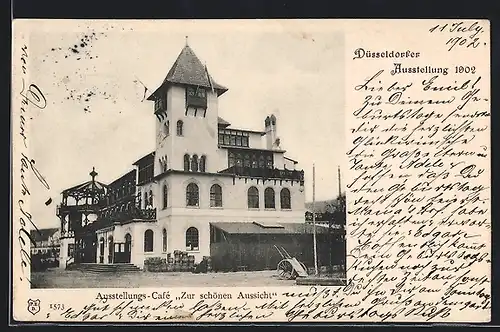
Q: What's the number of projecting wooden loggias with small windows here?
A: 2